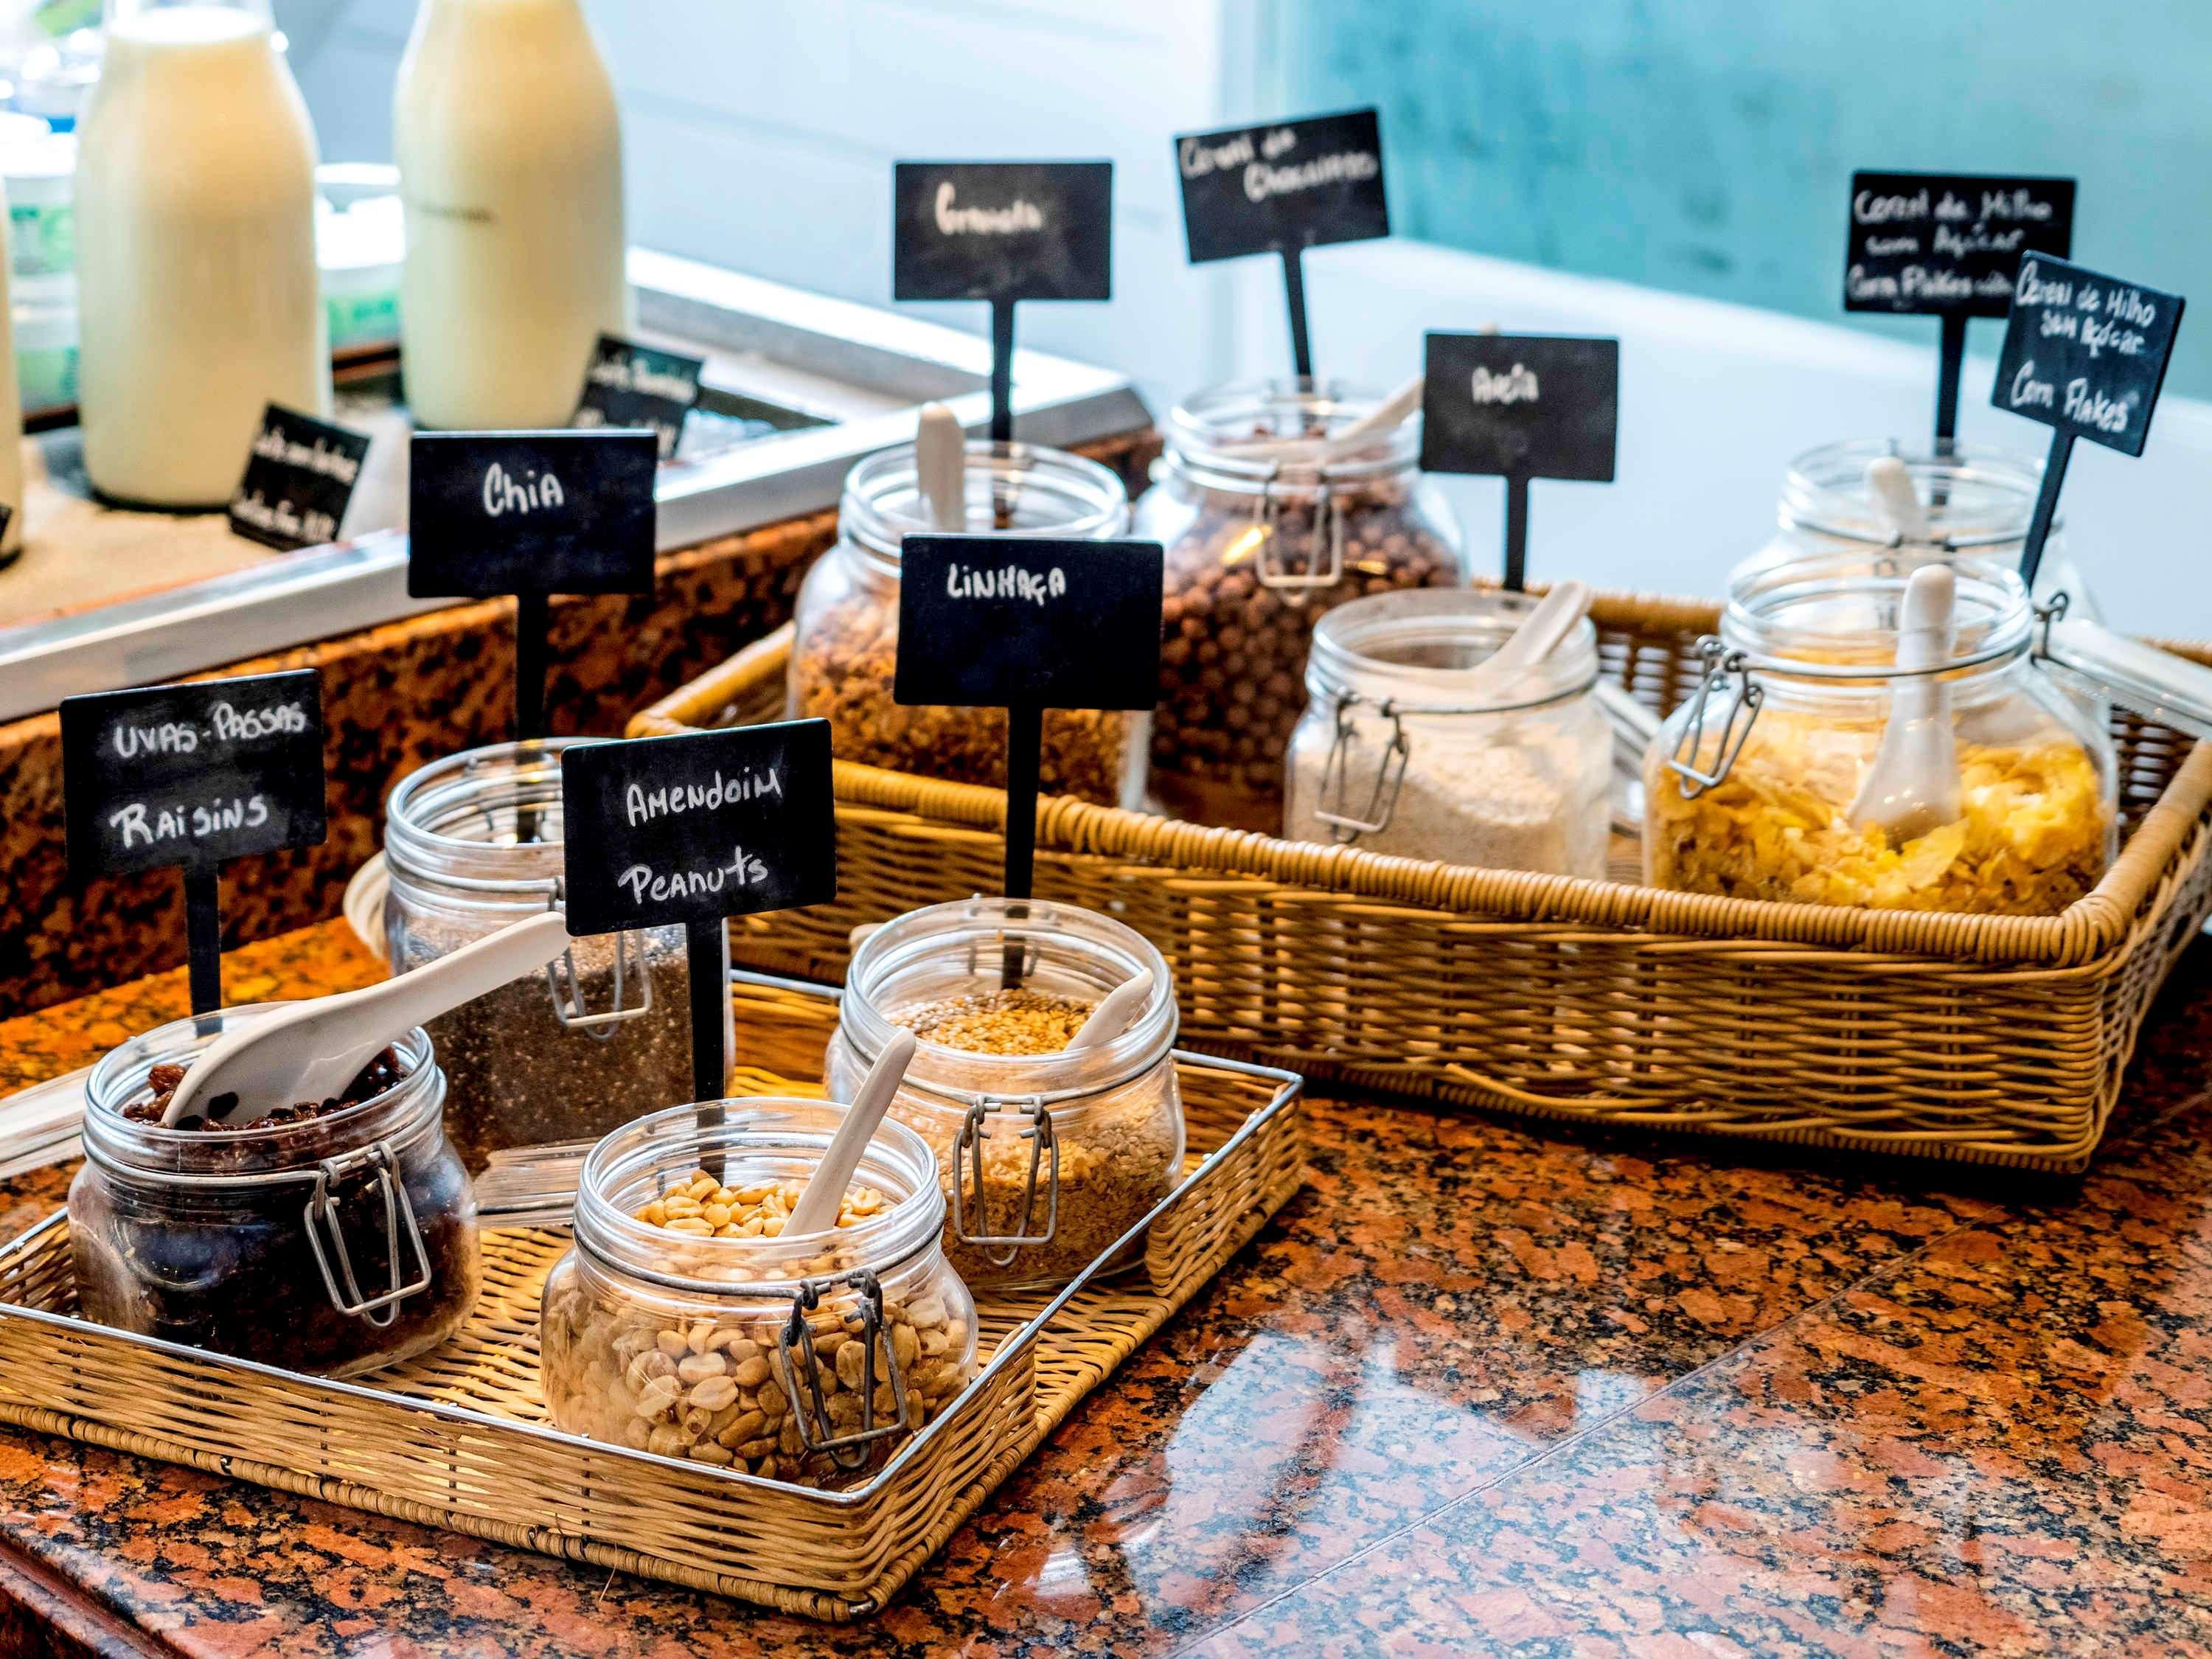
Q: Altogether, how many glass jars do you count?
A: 9